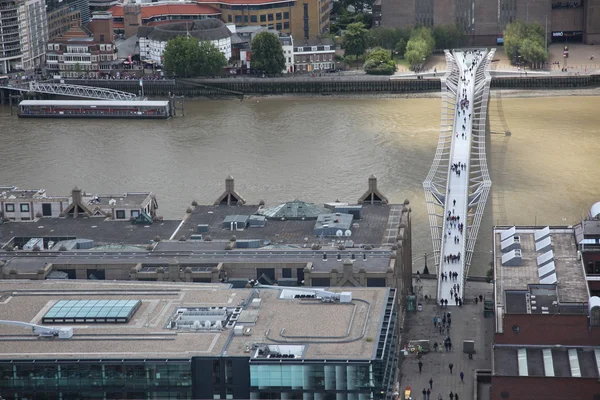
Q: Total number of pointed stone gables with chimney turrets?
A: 3